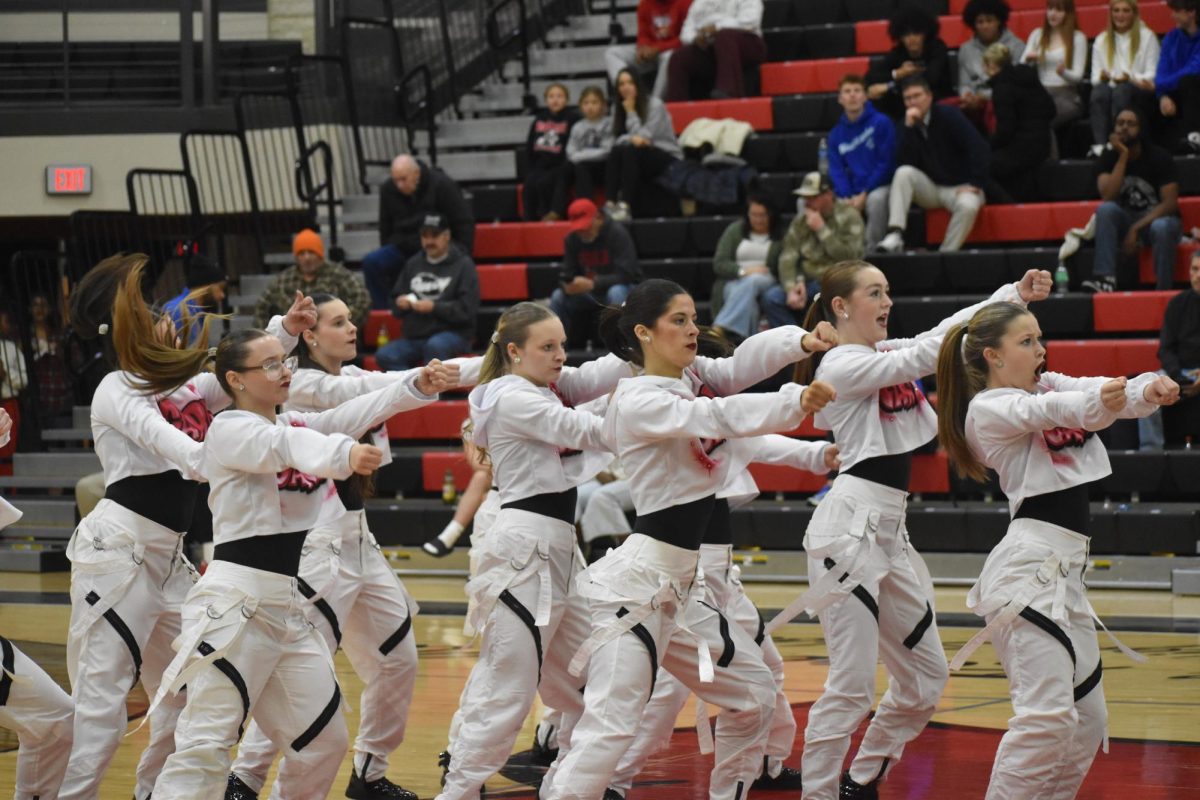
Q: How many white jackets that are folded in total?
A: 1